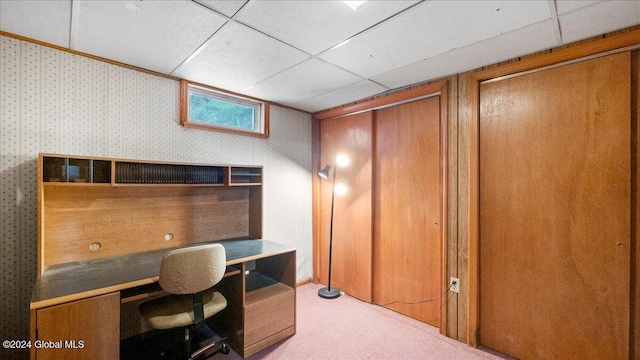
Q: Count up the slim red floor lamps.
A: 0